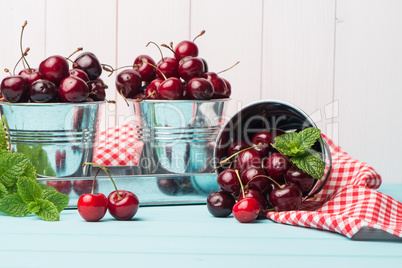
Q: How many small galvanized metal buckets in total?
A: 3